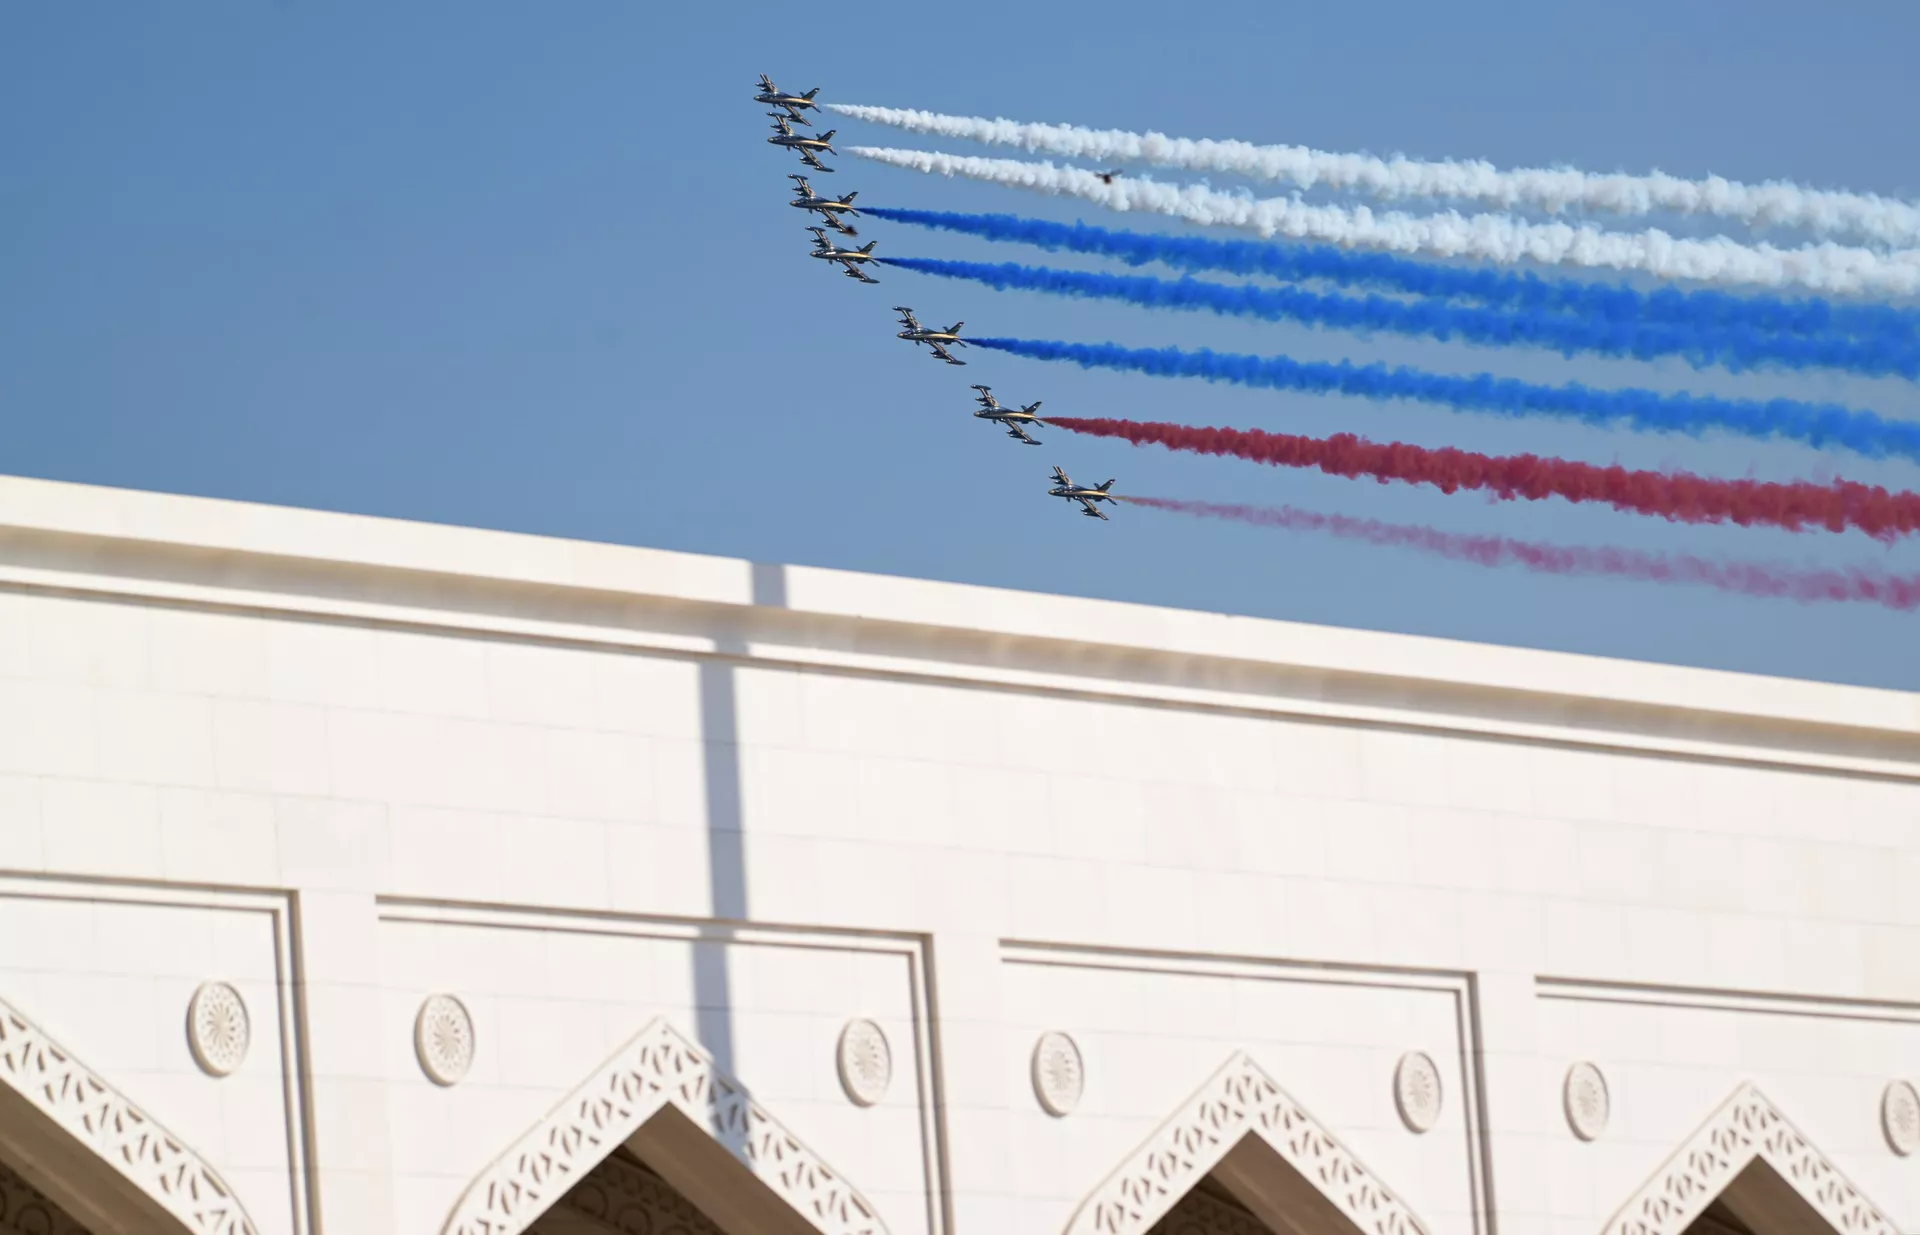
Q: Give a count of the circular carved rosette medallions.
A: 7